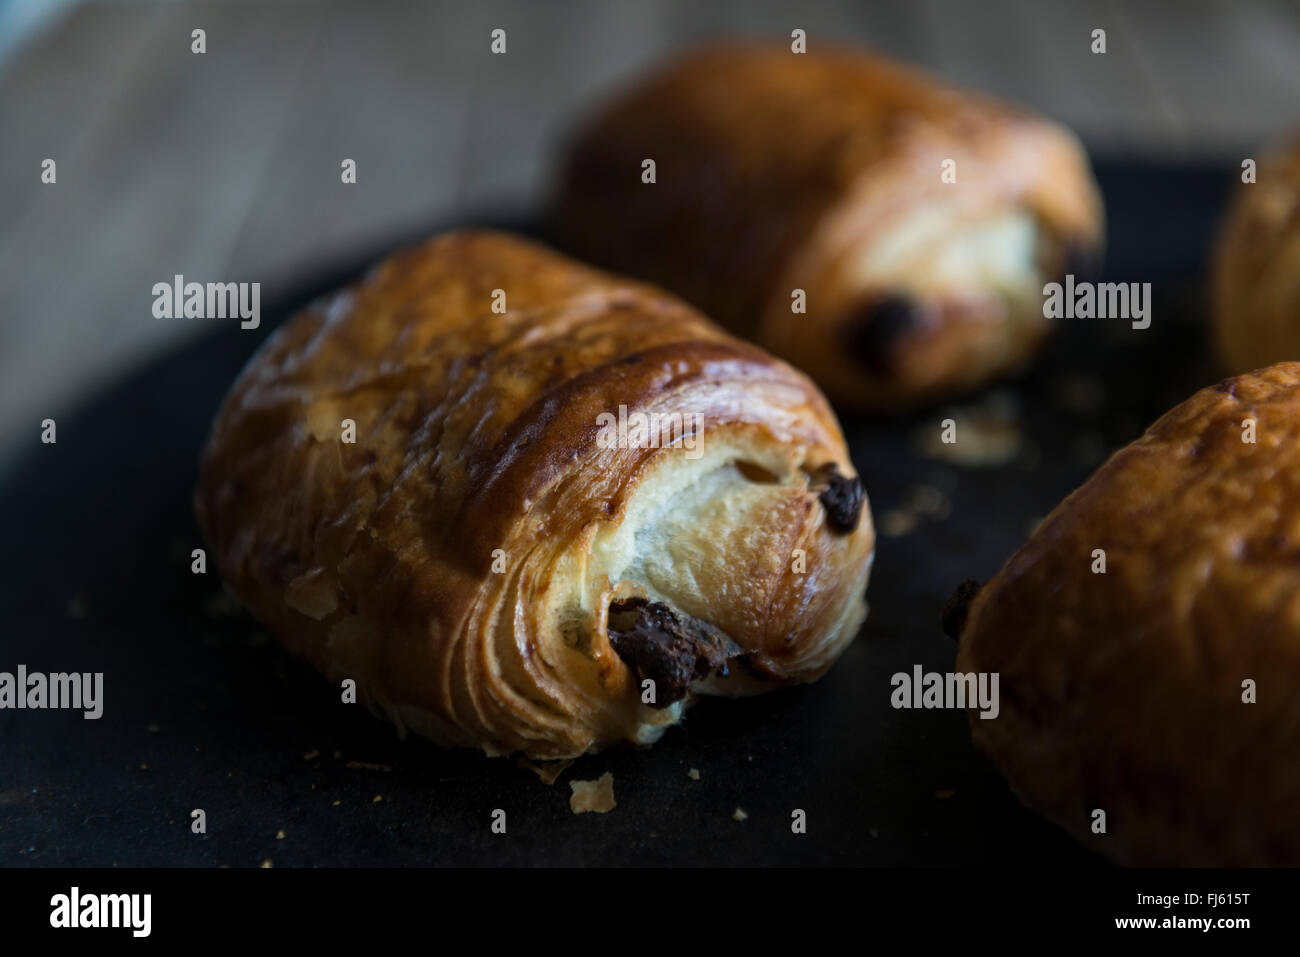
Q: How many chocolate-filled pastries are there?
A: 4